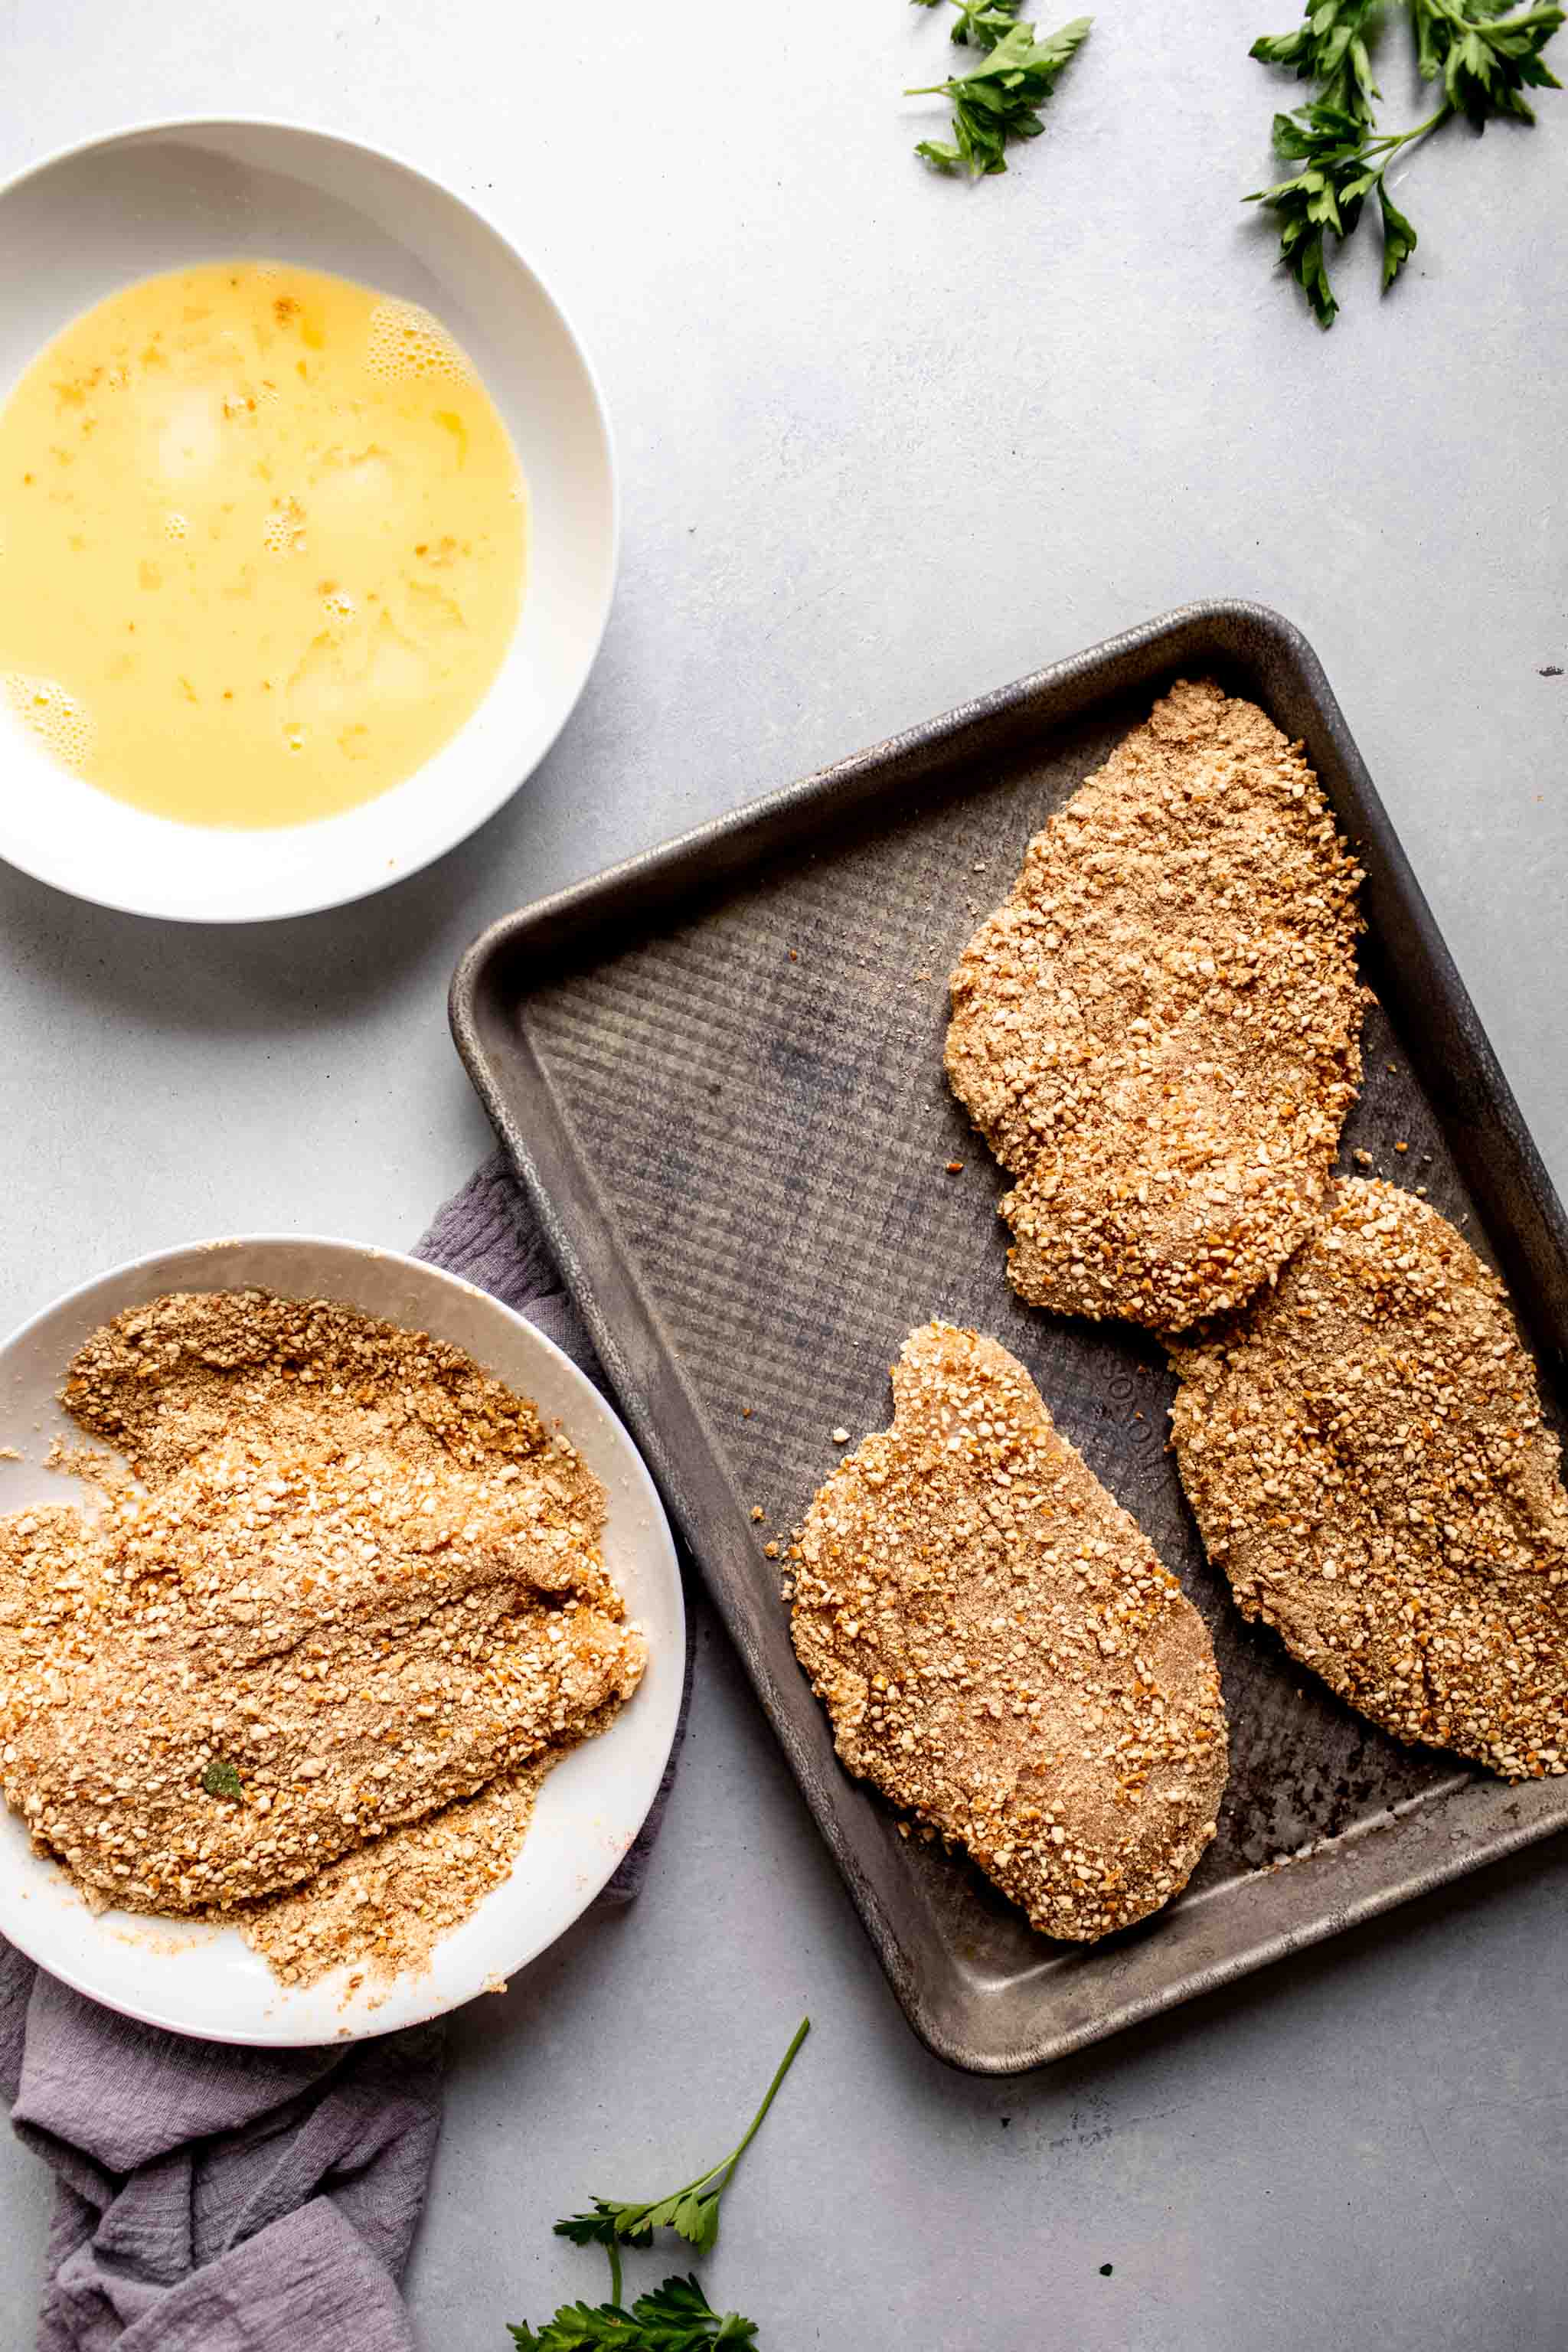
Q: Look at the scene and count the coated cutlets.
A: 4